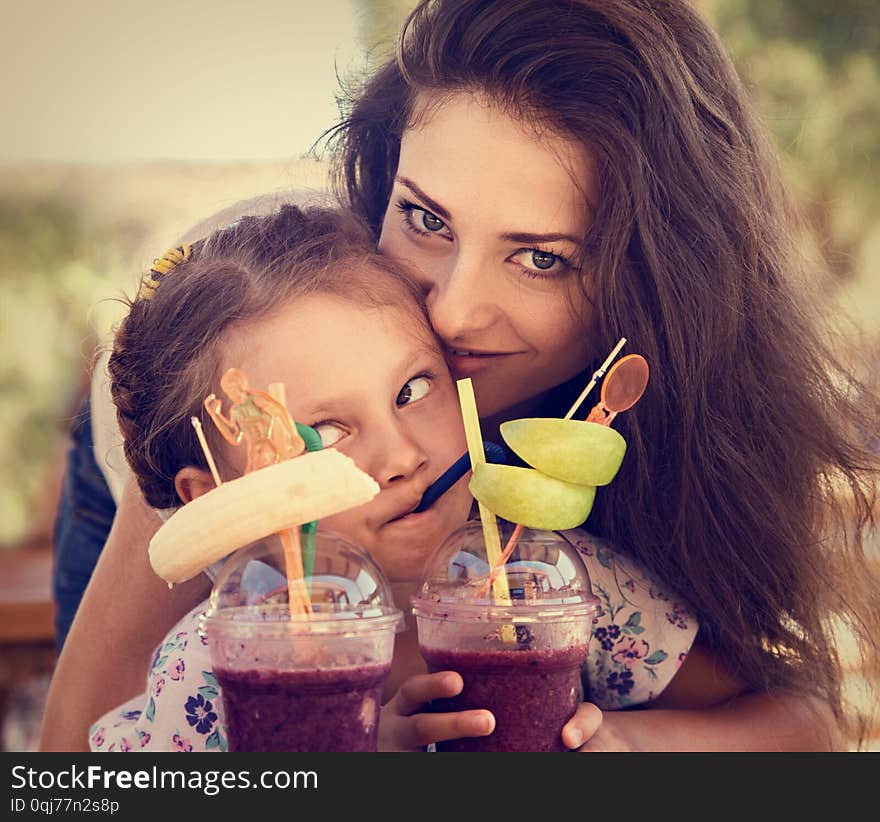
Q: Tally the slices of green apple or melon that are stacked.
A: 2